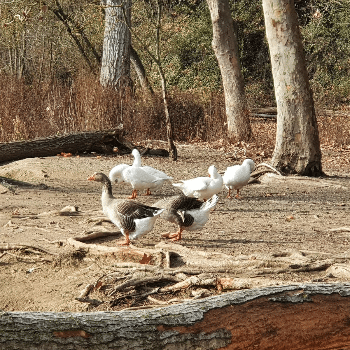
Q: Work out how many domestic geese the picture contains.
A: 6